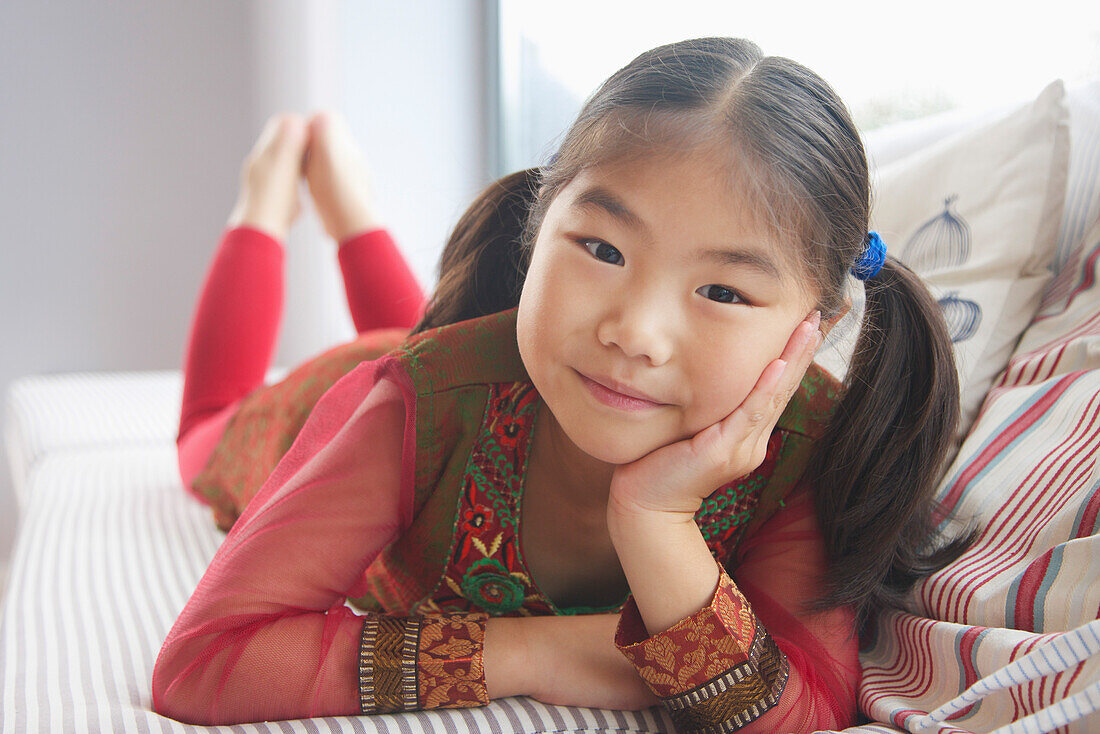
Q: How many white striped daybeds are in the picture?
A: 1